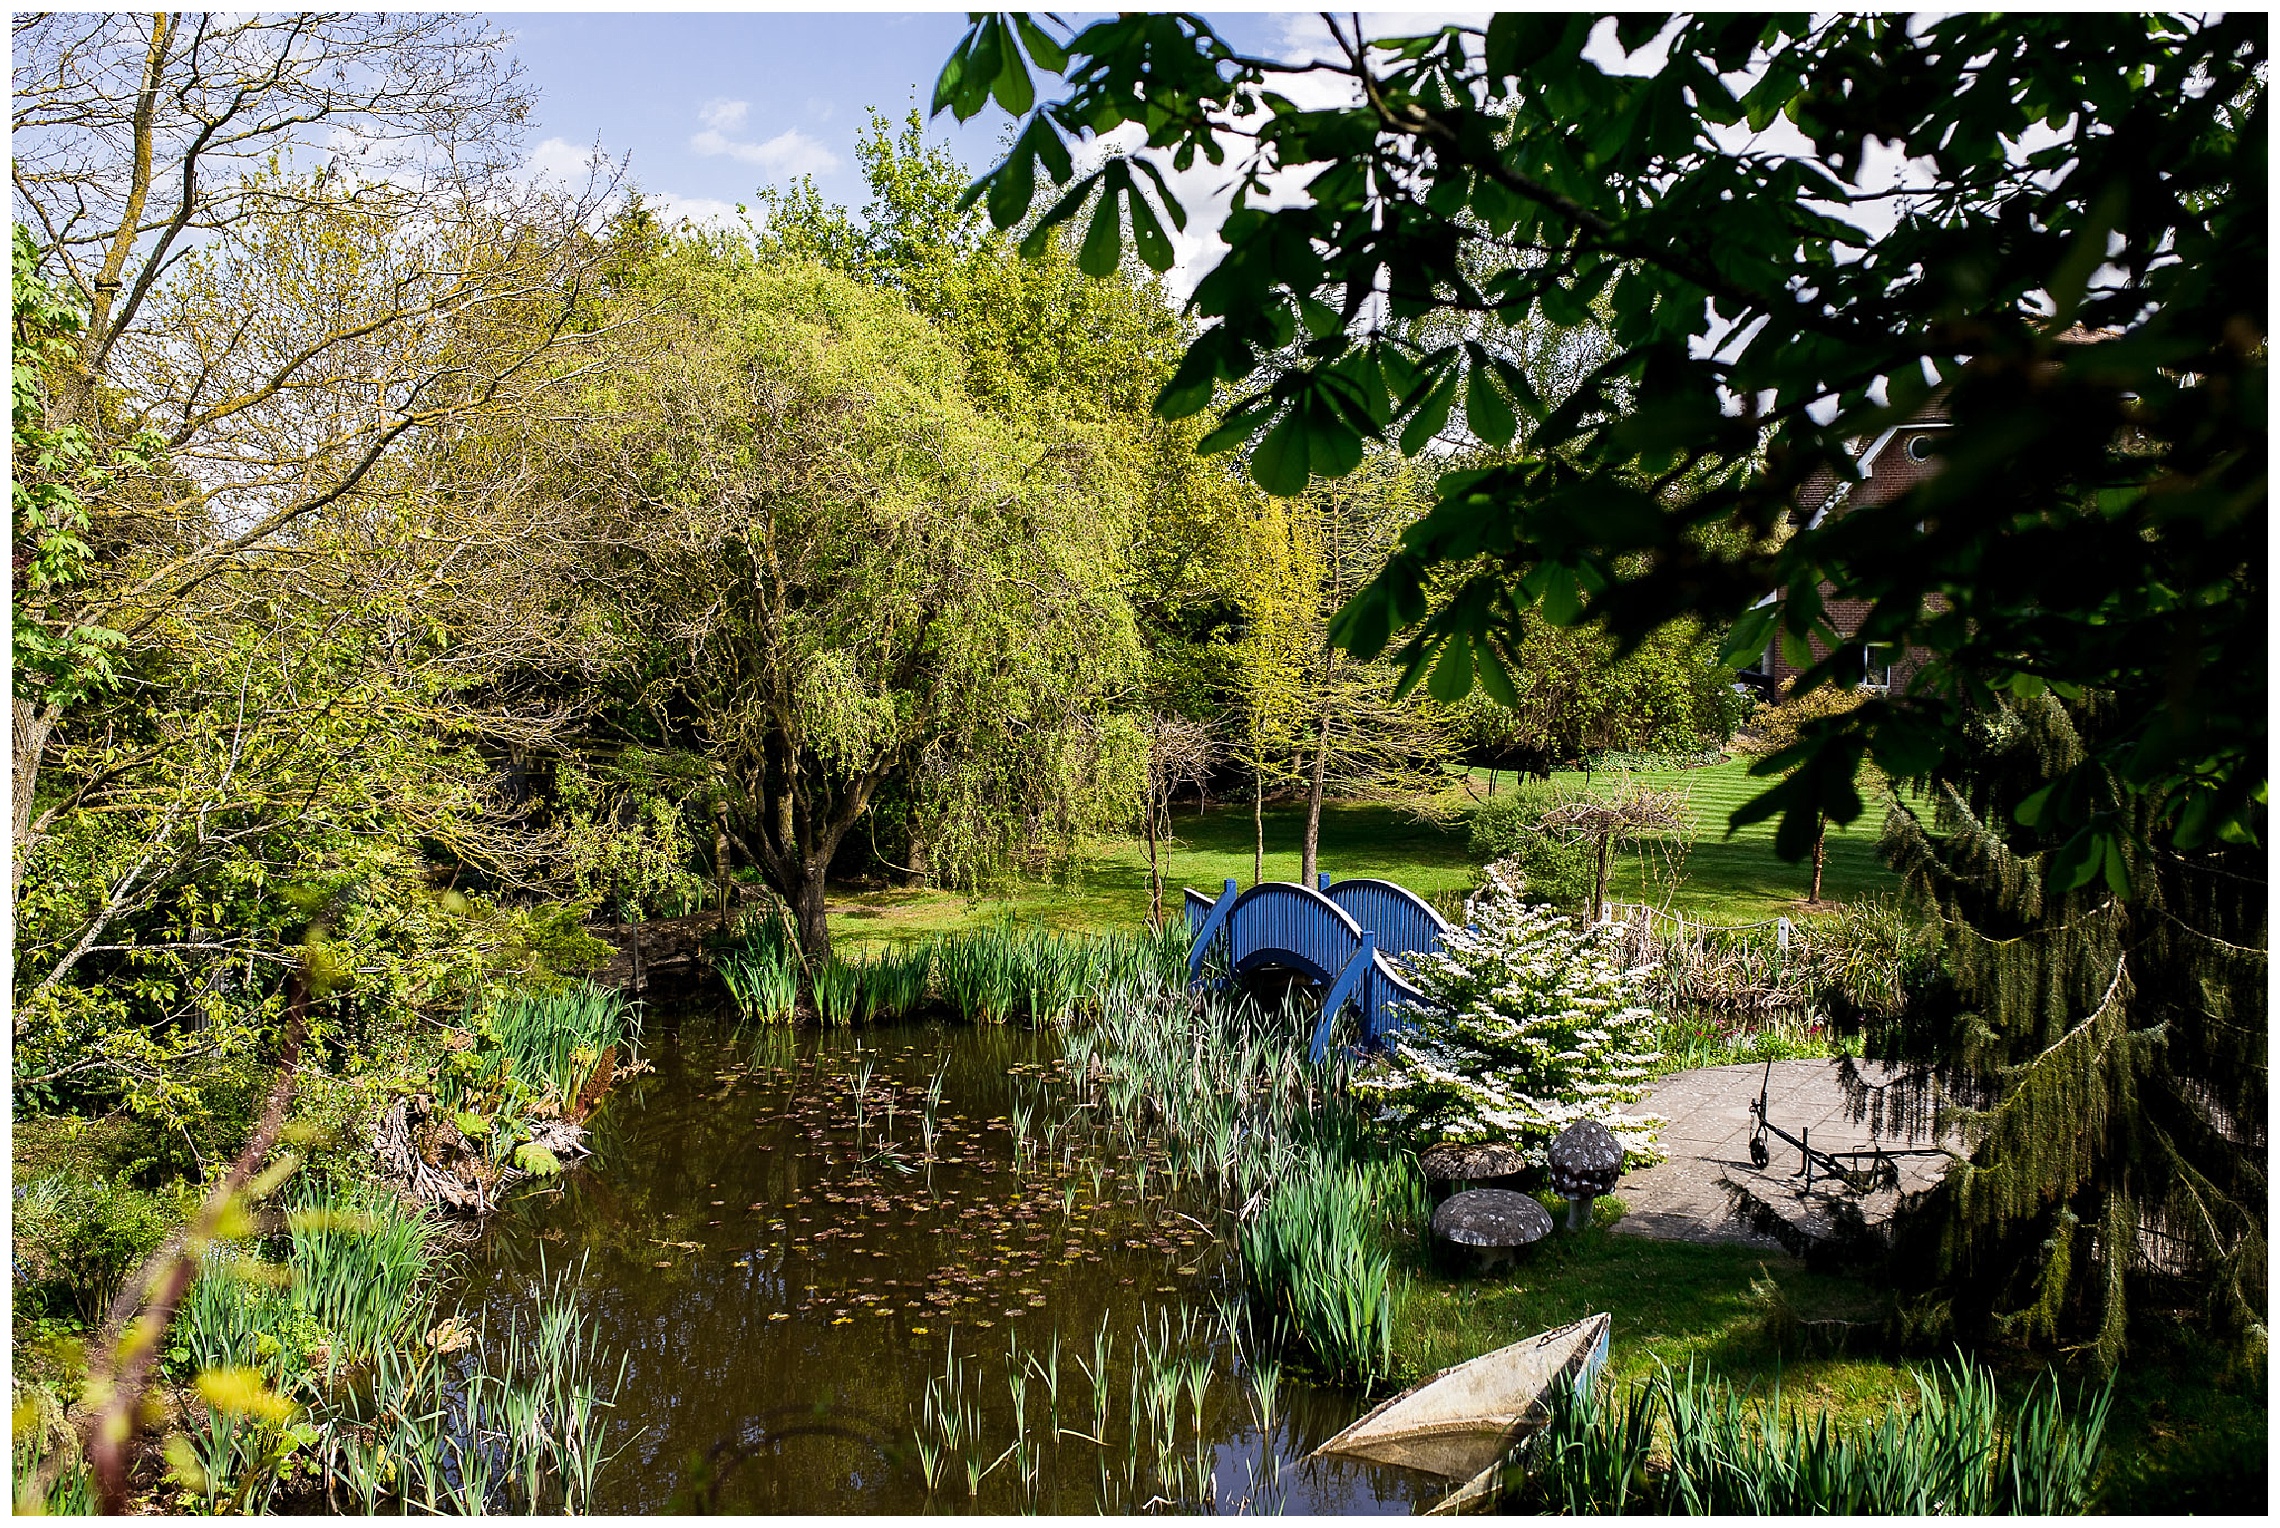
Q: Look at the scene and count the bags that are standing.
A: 0